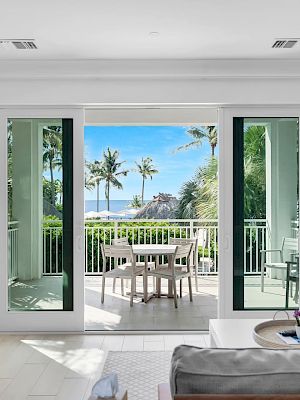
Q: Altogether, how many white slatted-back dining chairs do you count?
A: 4